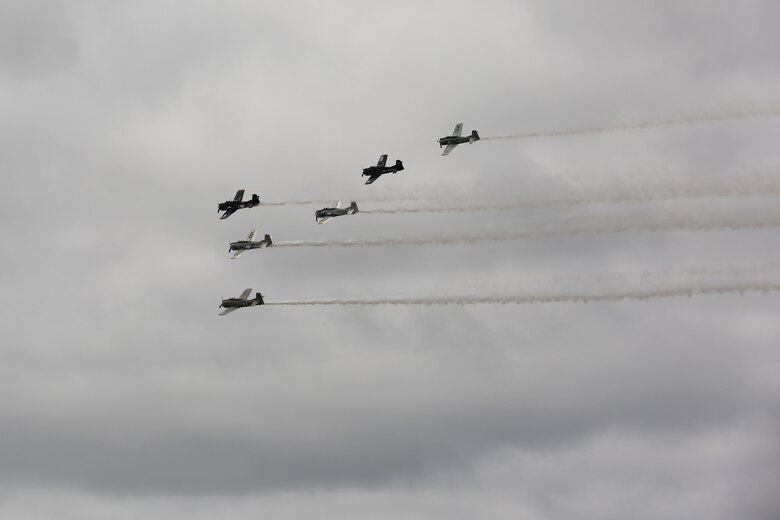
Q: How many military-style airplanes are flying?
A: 6